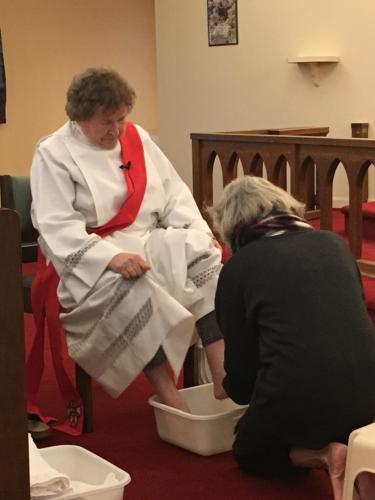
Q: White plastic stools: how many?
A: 1